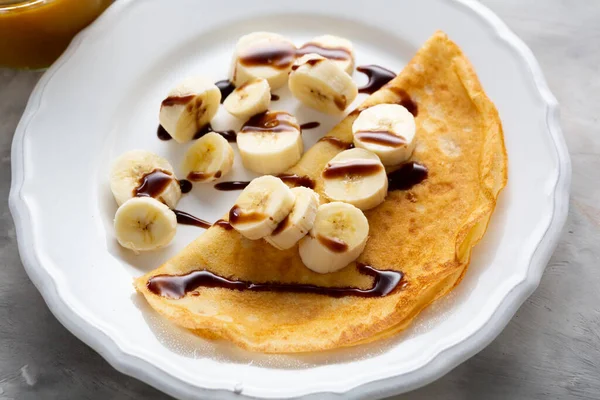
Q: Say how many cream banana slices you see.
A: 14